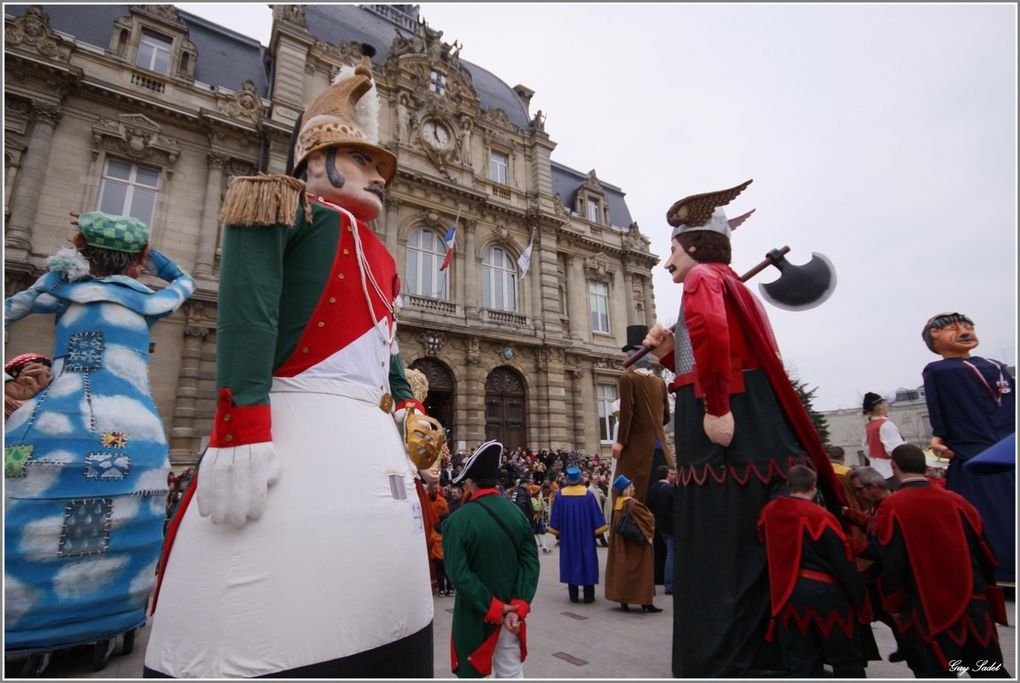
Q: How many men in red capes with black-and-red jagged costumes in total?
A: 2